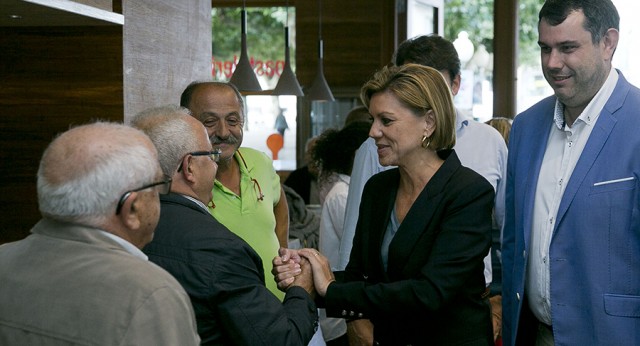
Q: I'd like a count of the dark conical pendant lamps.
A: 3